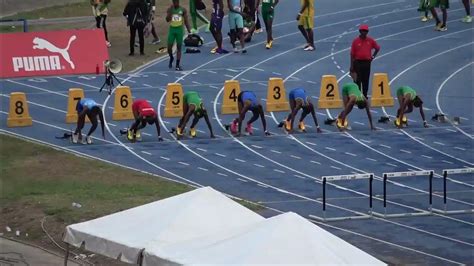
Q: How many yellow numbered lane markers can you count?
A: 8